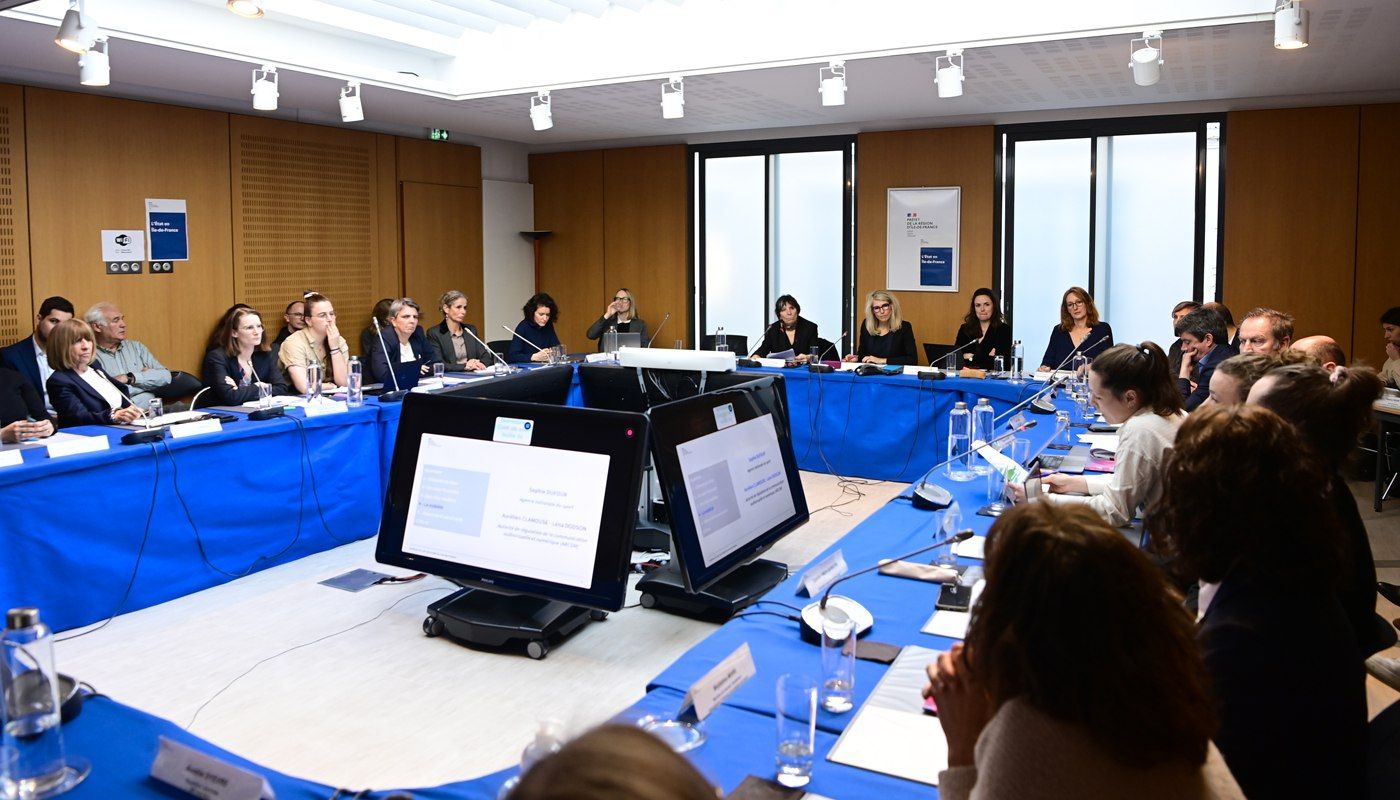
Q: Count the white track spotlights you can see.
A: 11